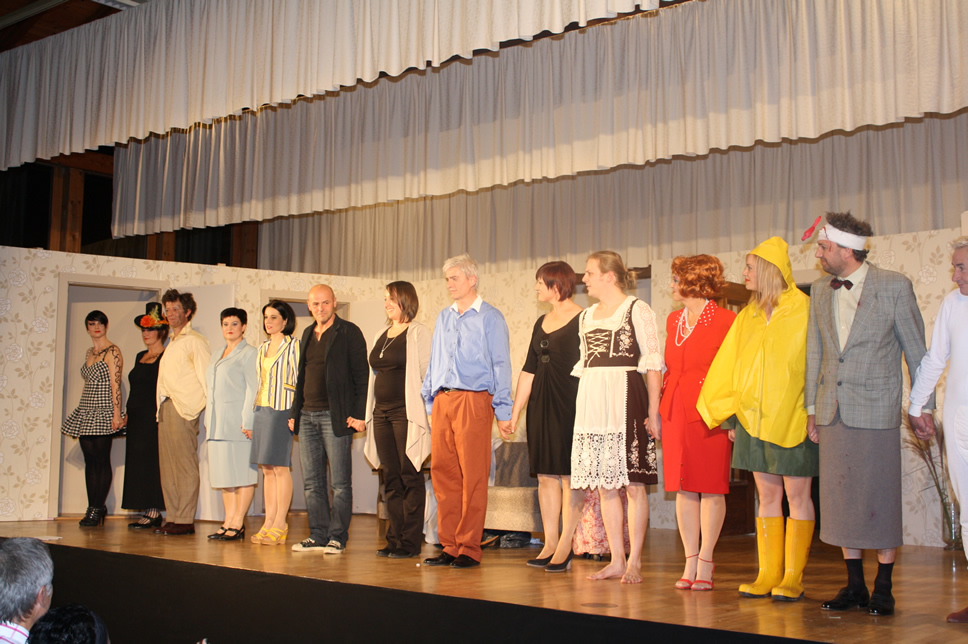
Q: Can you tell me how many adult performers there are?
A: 14